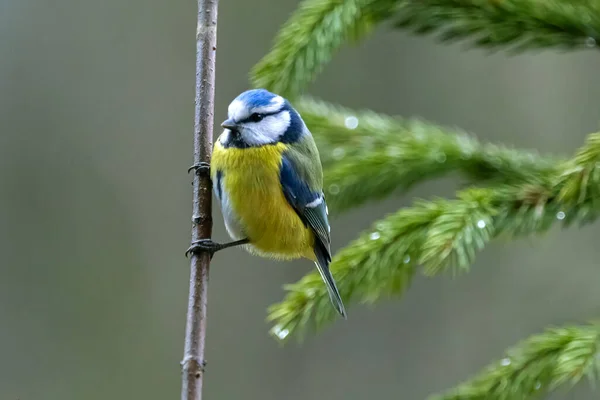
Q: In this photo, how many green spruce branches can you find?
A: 4